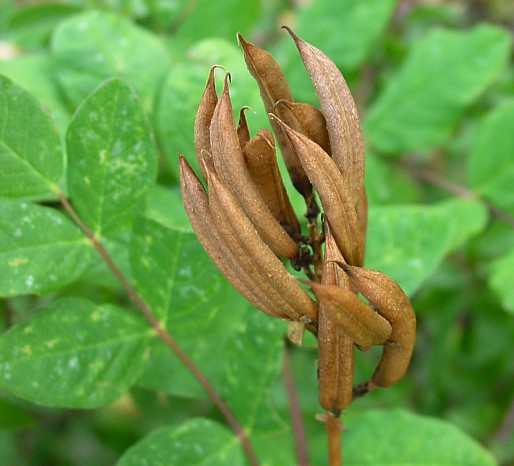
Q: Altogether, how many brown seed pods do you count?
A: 13